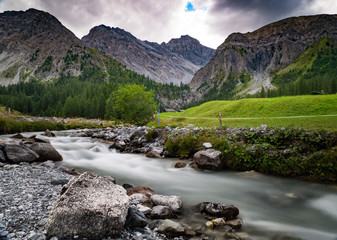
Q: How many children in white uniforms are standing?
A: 0